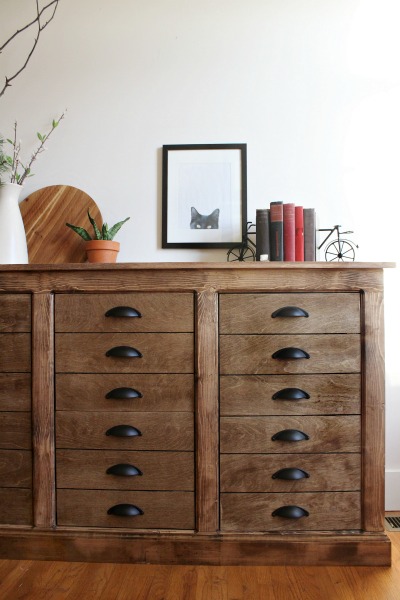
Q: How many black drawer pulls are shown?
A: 12